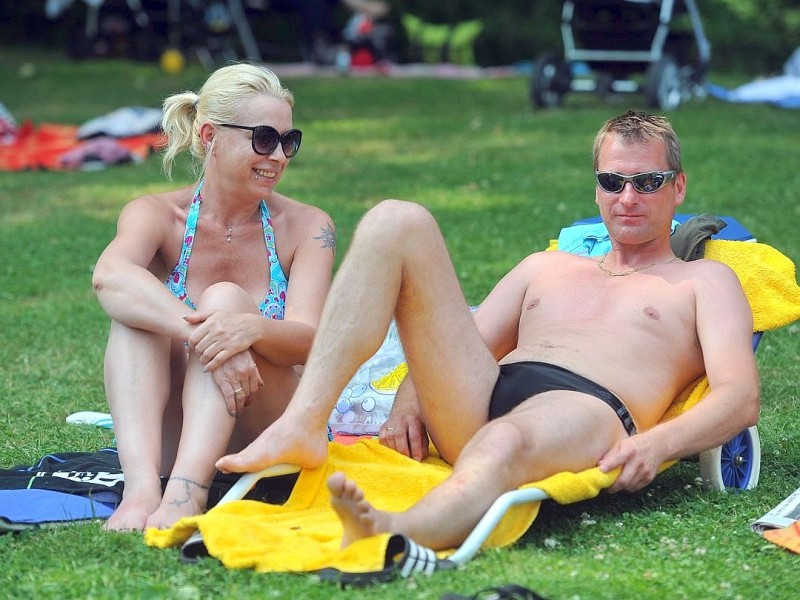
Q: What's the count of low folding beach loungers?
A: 1